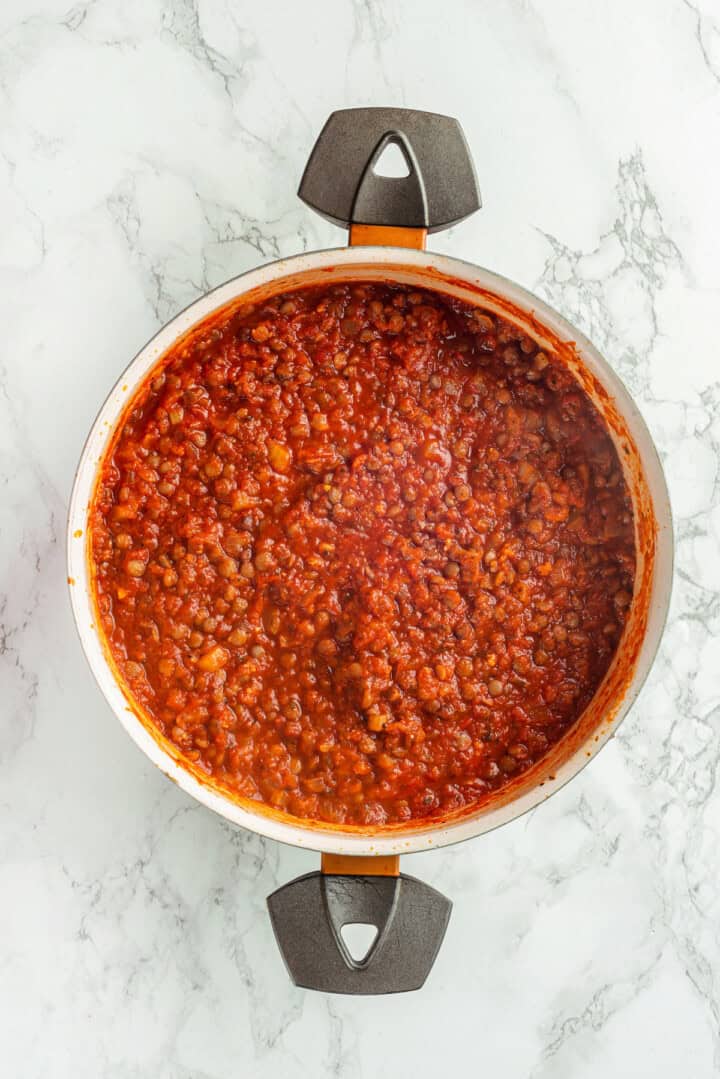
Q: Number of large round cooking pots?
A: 1